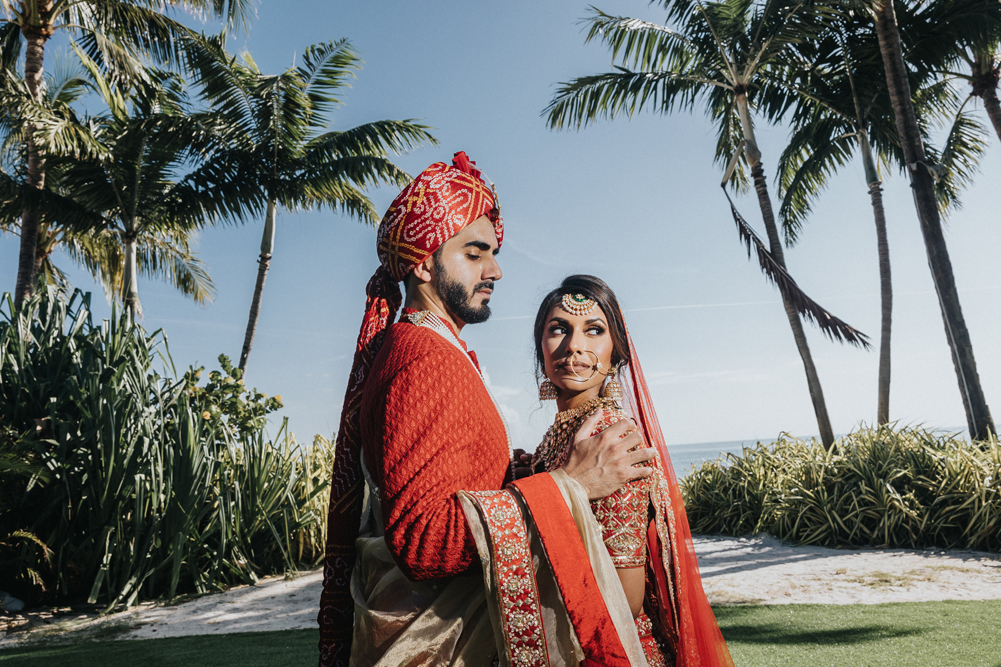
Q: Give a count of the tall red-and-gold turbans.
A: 1